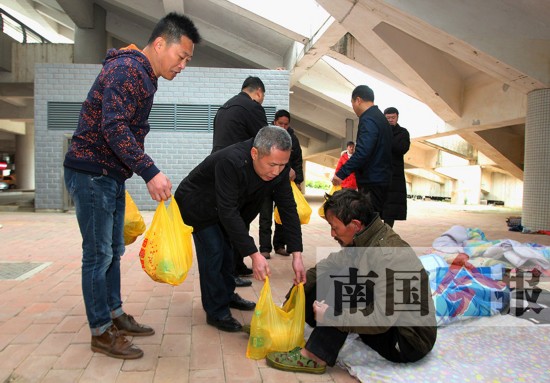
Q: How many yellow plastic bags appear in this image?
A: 5